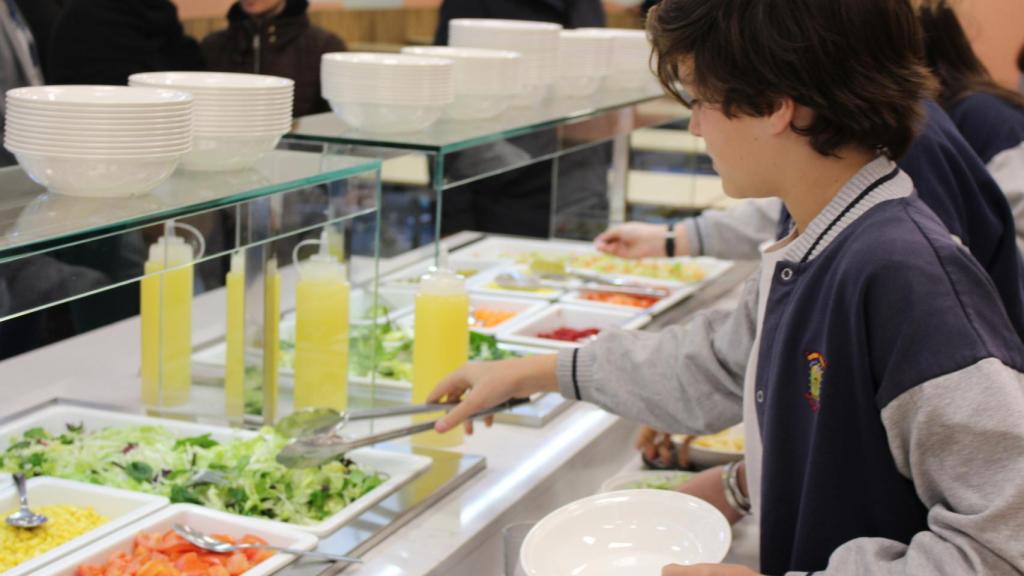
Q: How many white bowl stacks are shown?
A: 7